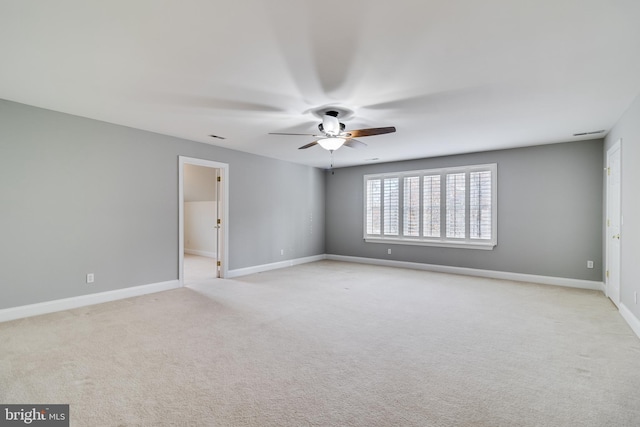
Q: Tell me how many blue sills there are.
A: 0